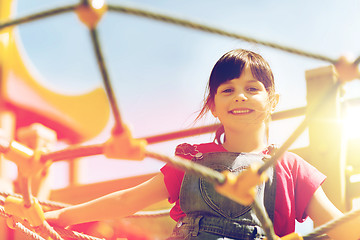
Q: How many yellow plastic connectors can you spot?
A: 7